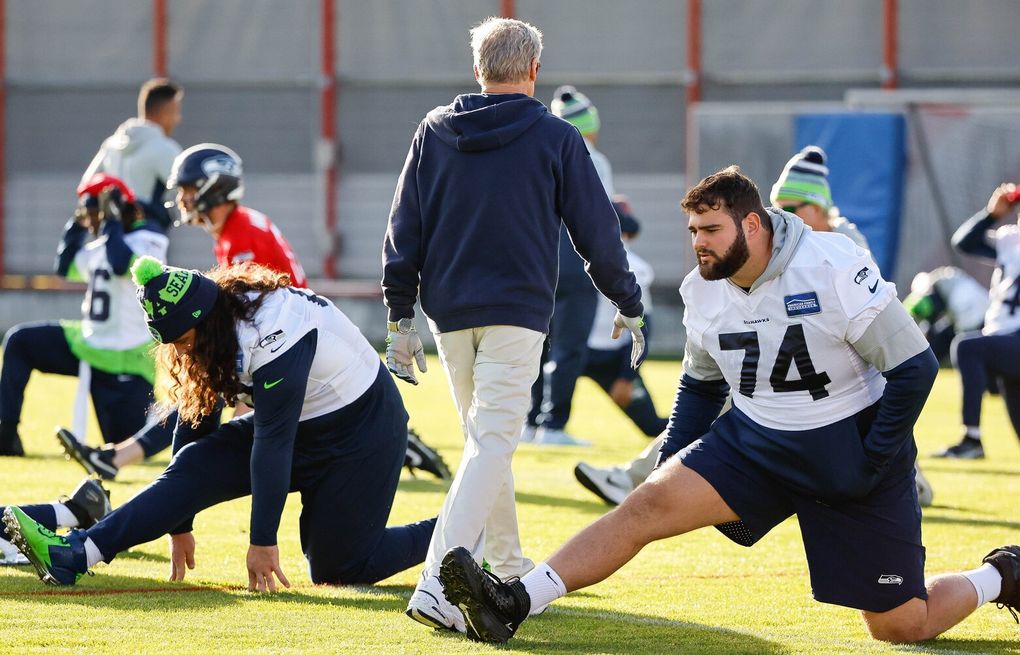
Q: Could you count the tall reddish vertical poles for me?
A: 6